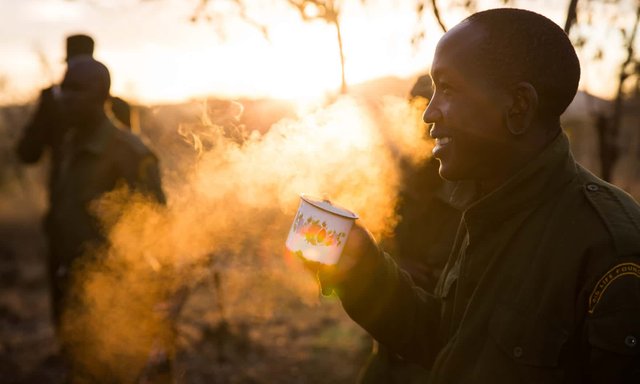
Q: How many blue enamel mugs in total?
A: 0